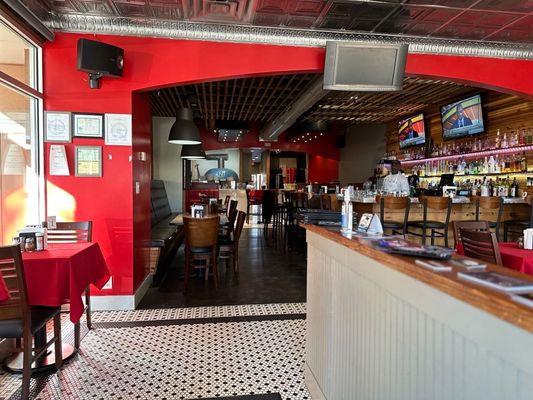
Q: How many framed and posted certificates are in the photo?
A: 5